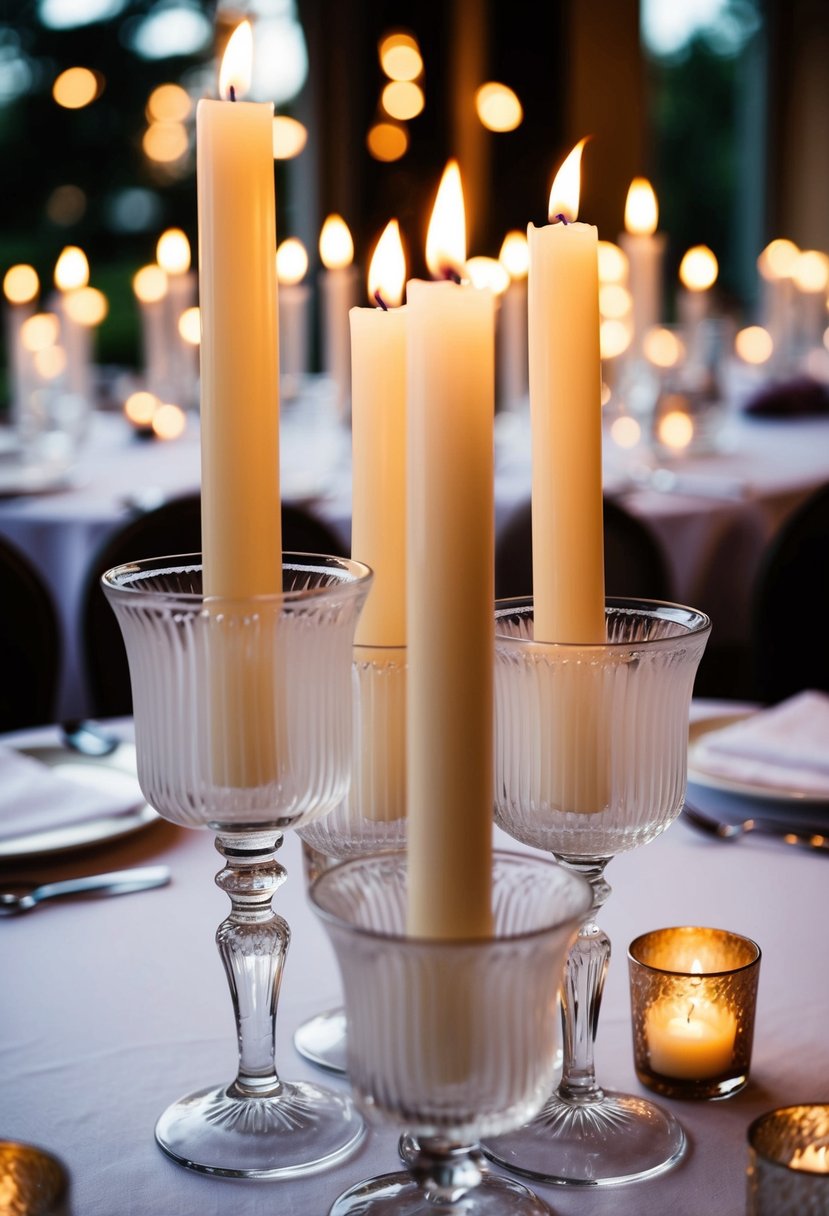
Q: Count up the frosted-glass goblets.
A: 4